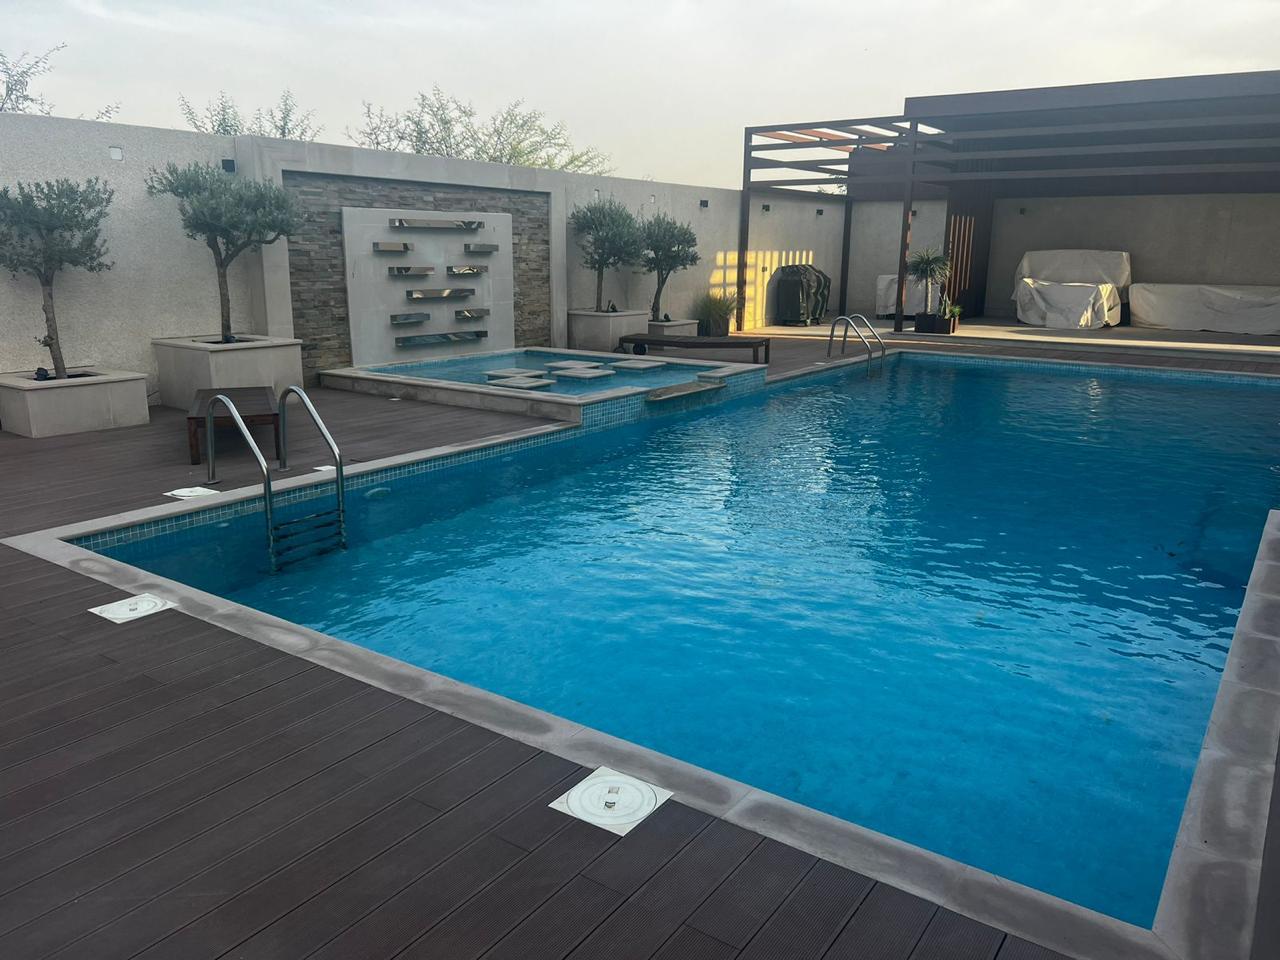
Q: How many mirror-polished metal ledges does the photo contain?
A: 9